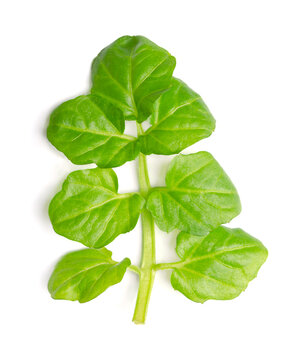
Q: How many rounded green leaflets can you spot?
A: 7